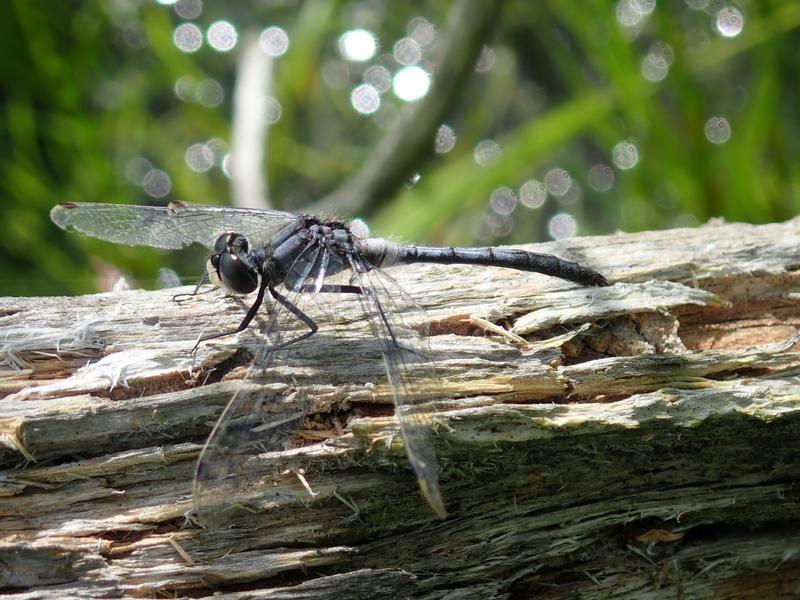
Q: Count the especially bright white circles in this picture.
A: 2